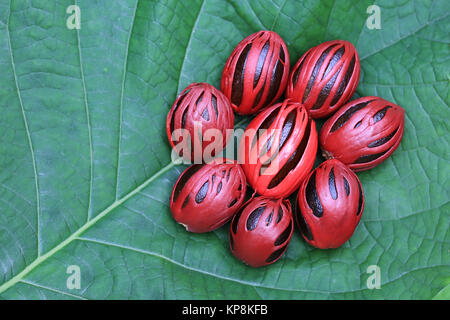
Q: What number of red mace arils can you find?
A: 8